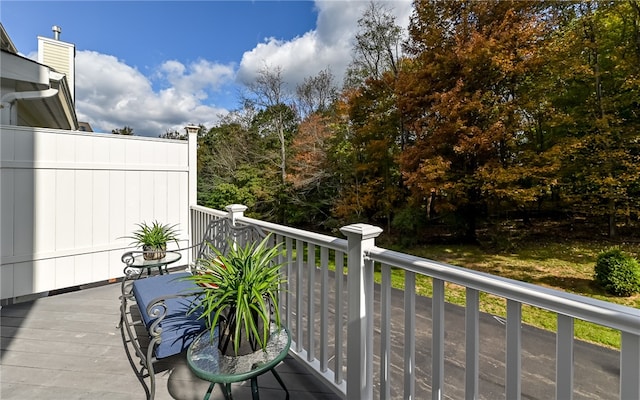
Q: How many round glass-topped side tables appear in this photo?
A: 2